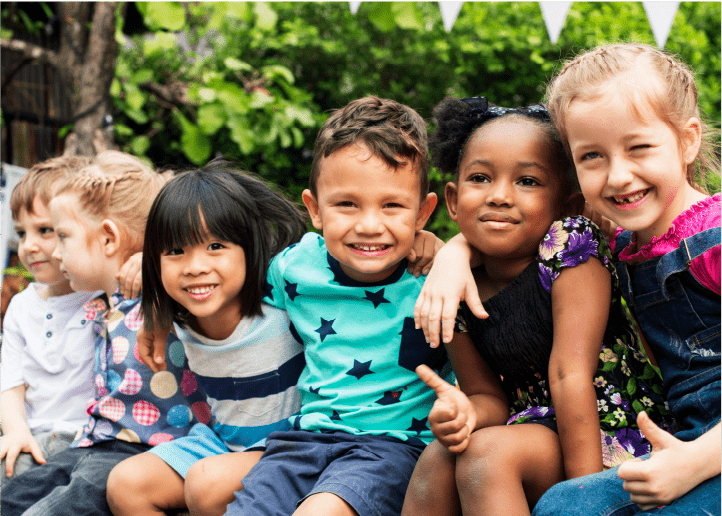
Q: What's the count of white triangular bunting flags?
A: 4